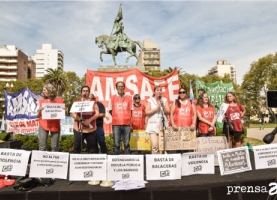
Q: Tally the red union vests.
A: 7